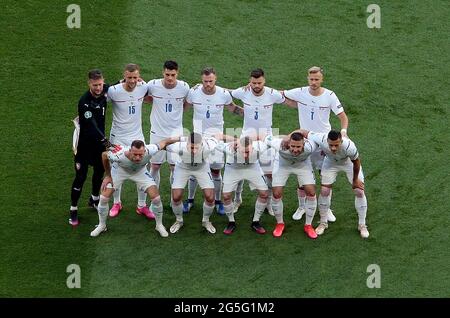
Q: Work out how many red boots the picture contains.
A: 2